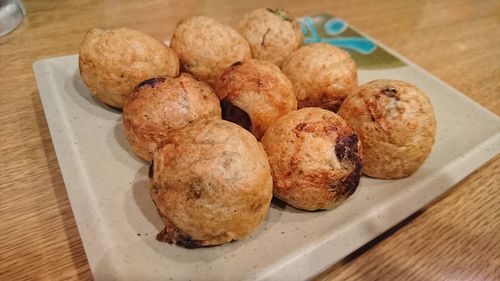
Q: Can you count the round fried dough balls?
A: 9